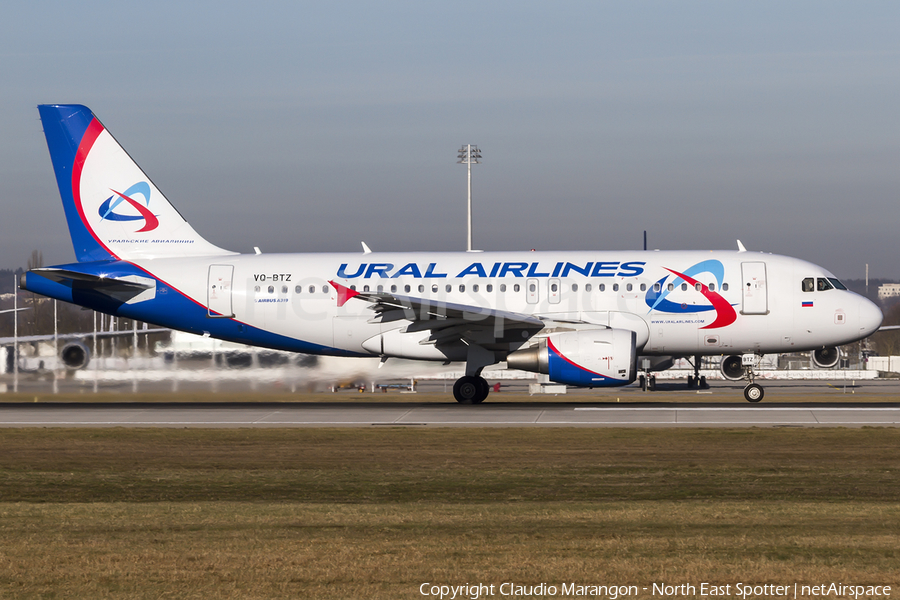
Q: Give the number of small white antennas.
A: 3